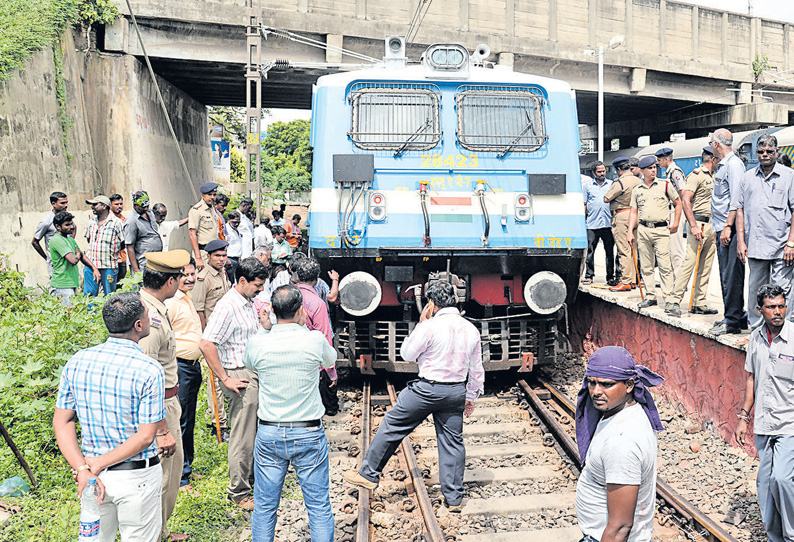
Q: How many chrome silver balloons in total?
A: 0